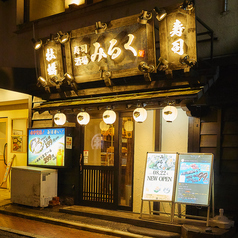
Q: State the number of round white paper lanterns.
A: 5